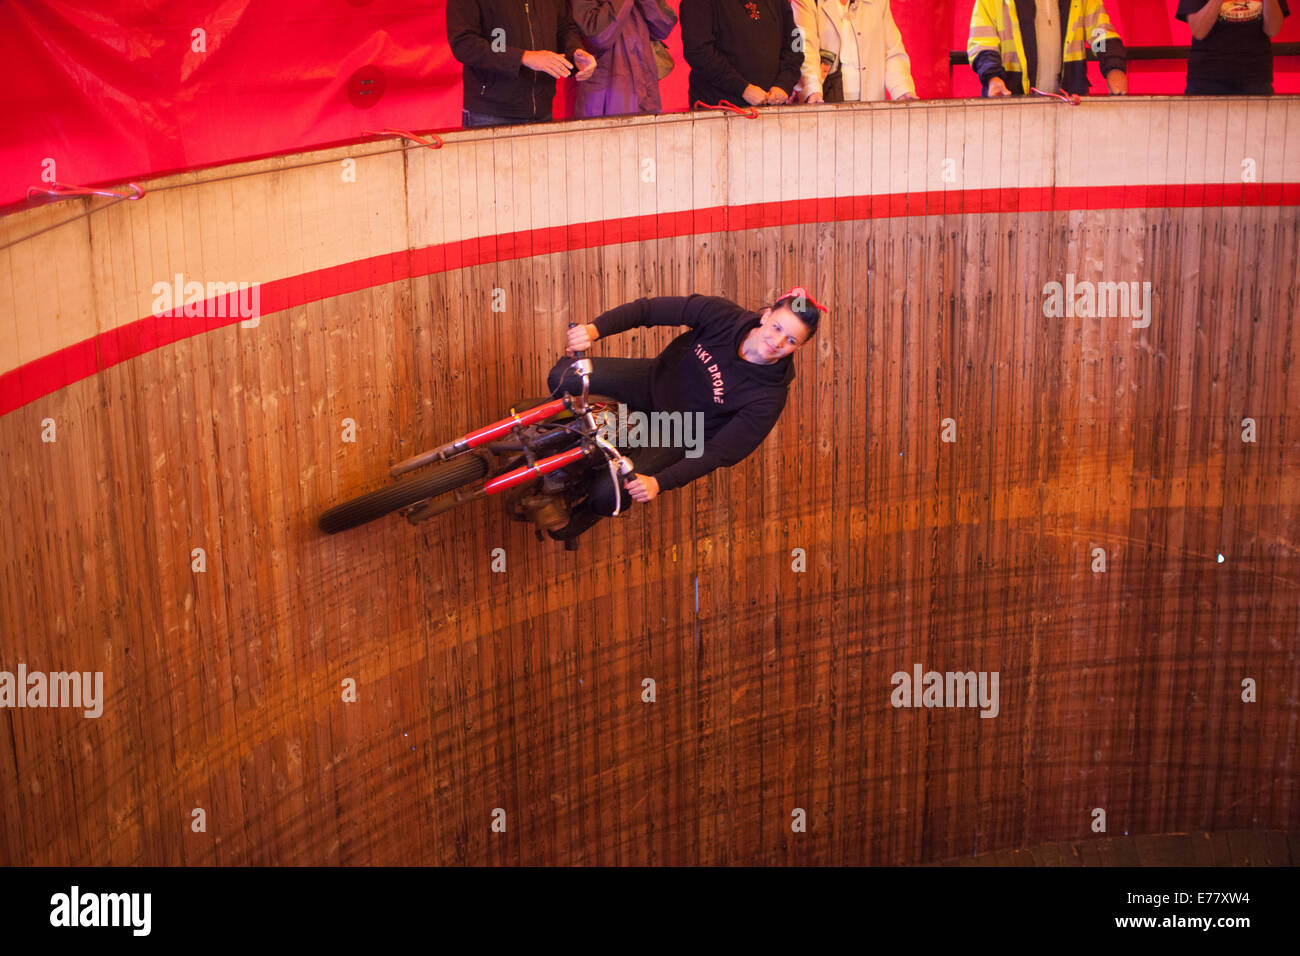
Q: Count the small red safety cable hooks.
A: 4